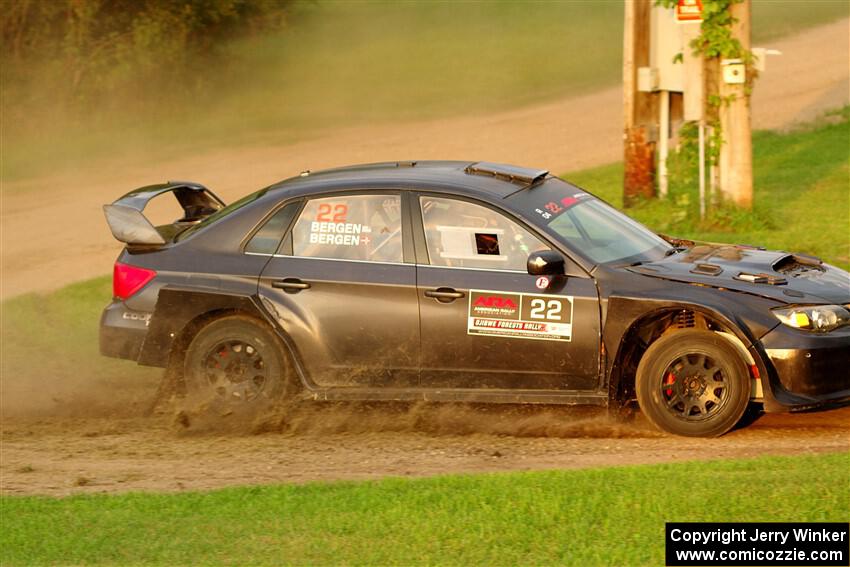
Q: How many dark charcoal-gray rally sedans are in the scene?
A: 1